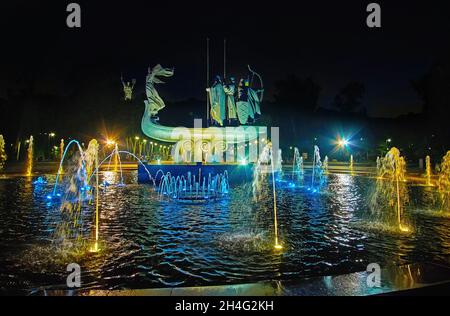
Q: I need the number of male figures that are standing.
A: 3